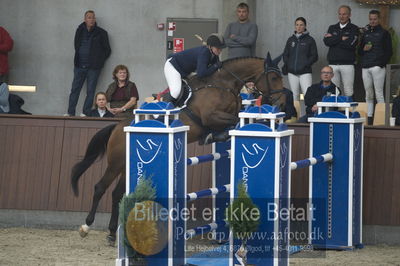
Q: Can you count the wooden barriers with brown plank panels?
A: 1